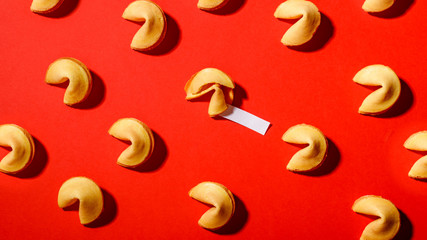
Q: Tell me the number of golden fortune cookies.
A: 15